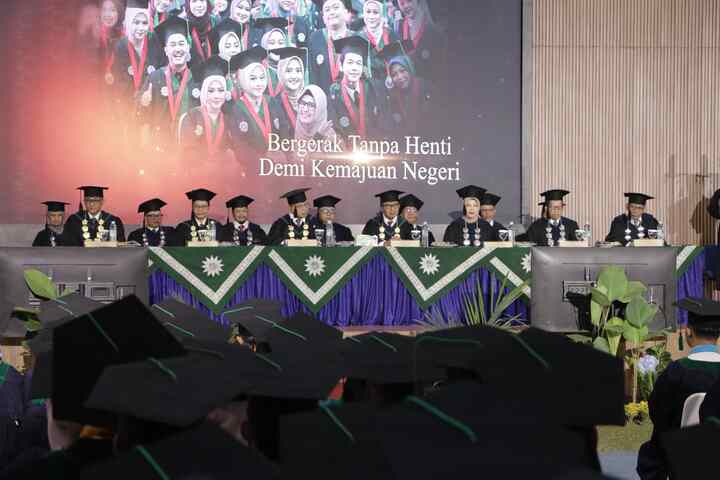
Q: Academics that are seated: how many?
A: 13